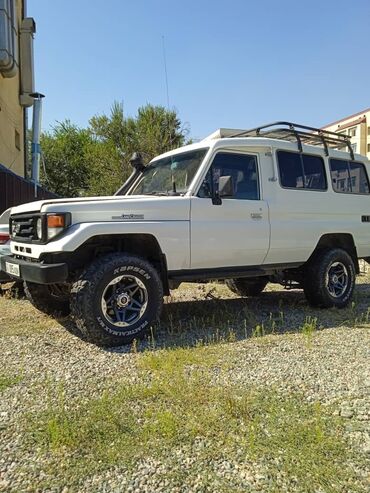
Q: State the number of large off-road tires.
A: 4